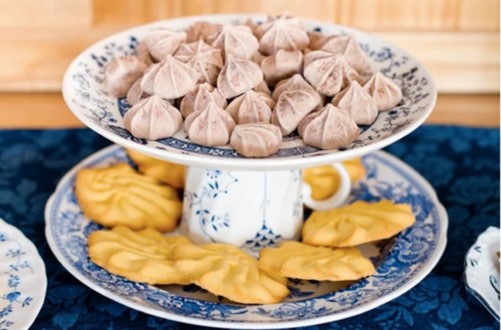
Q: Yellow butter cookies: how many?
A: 7